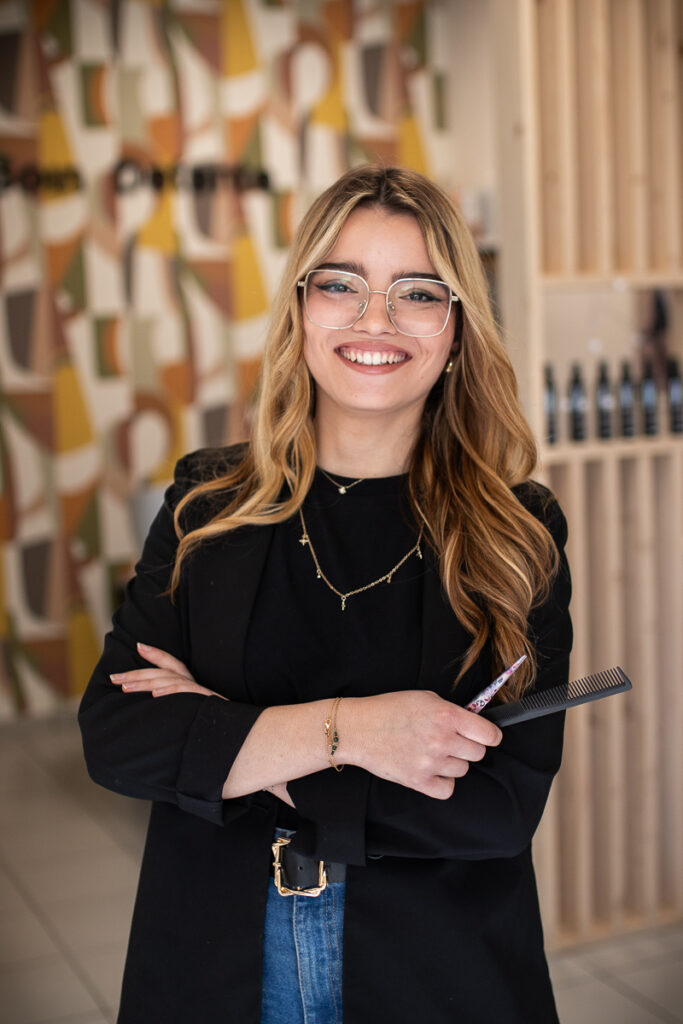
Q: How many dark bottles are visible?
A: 6